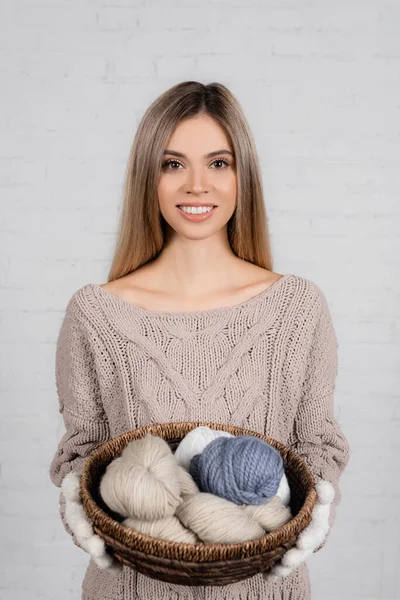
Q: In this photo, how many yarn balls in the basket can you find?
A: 5